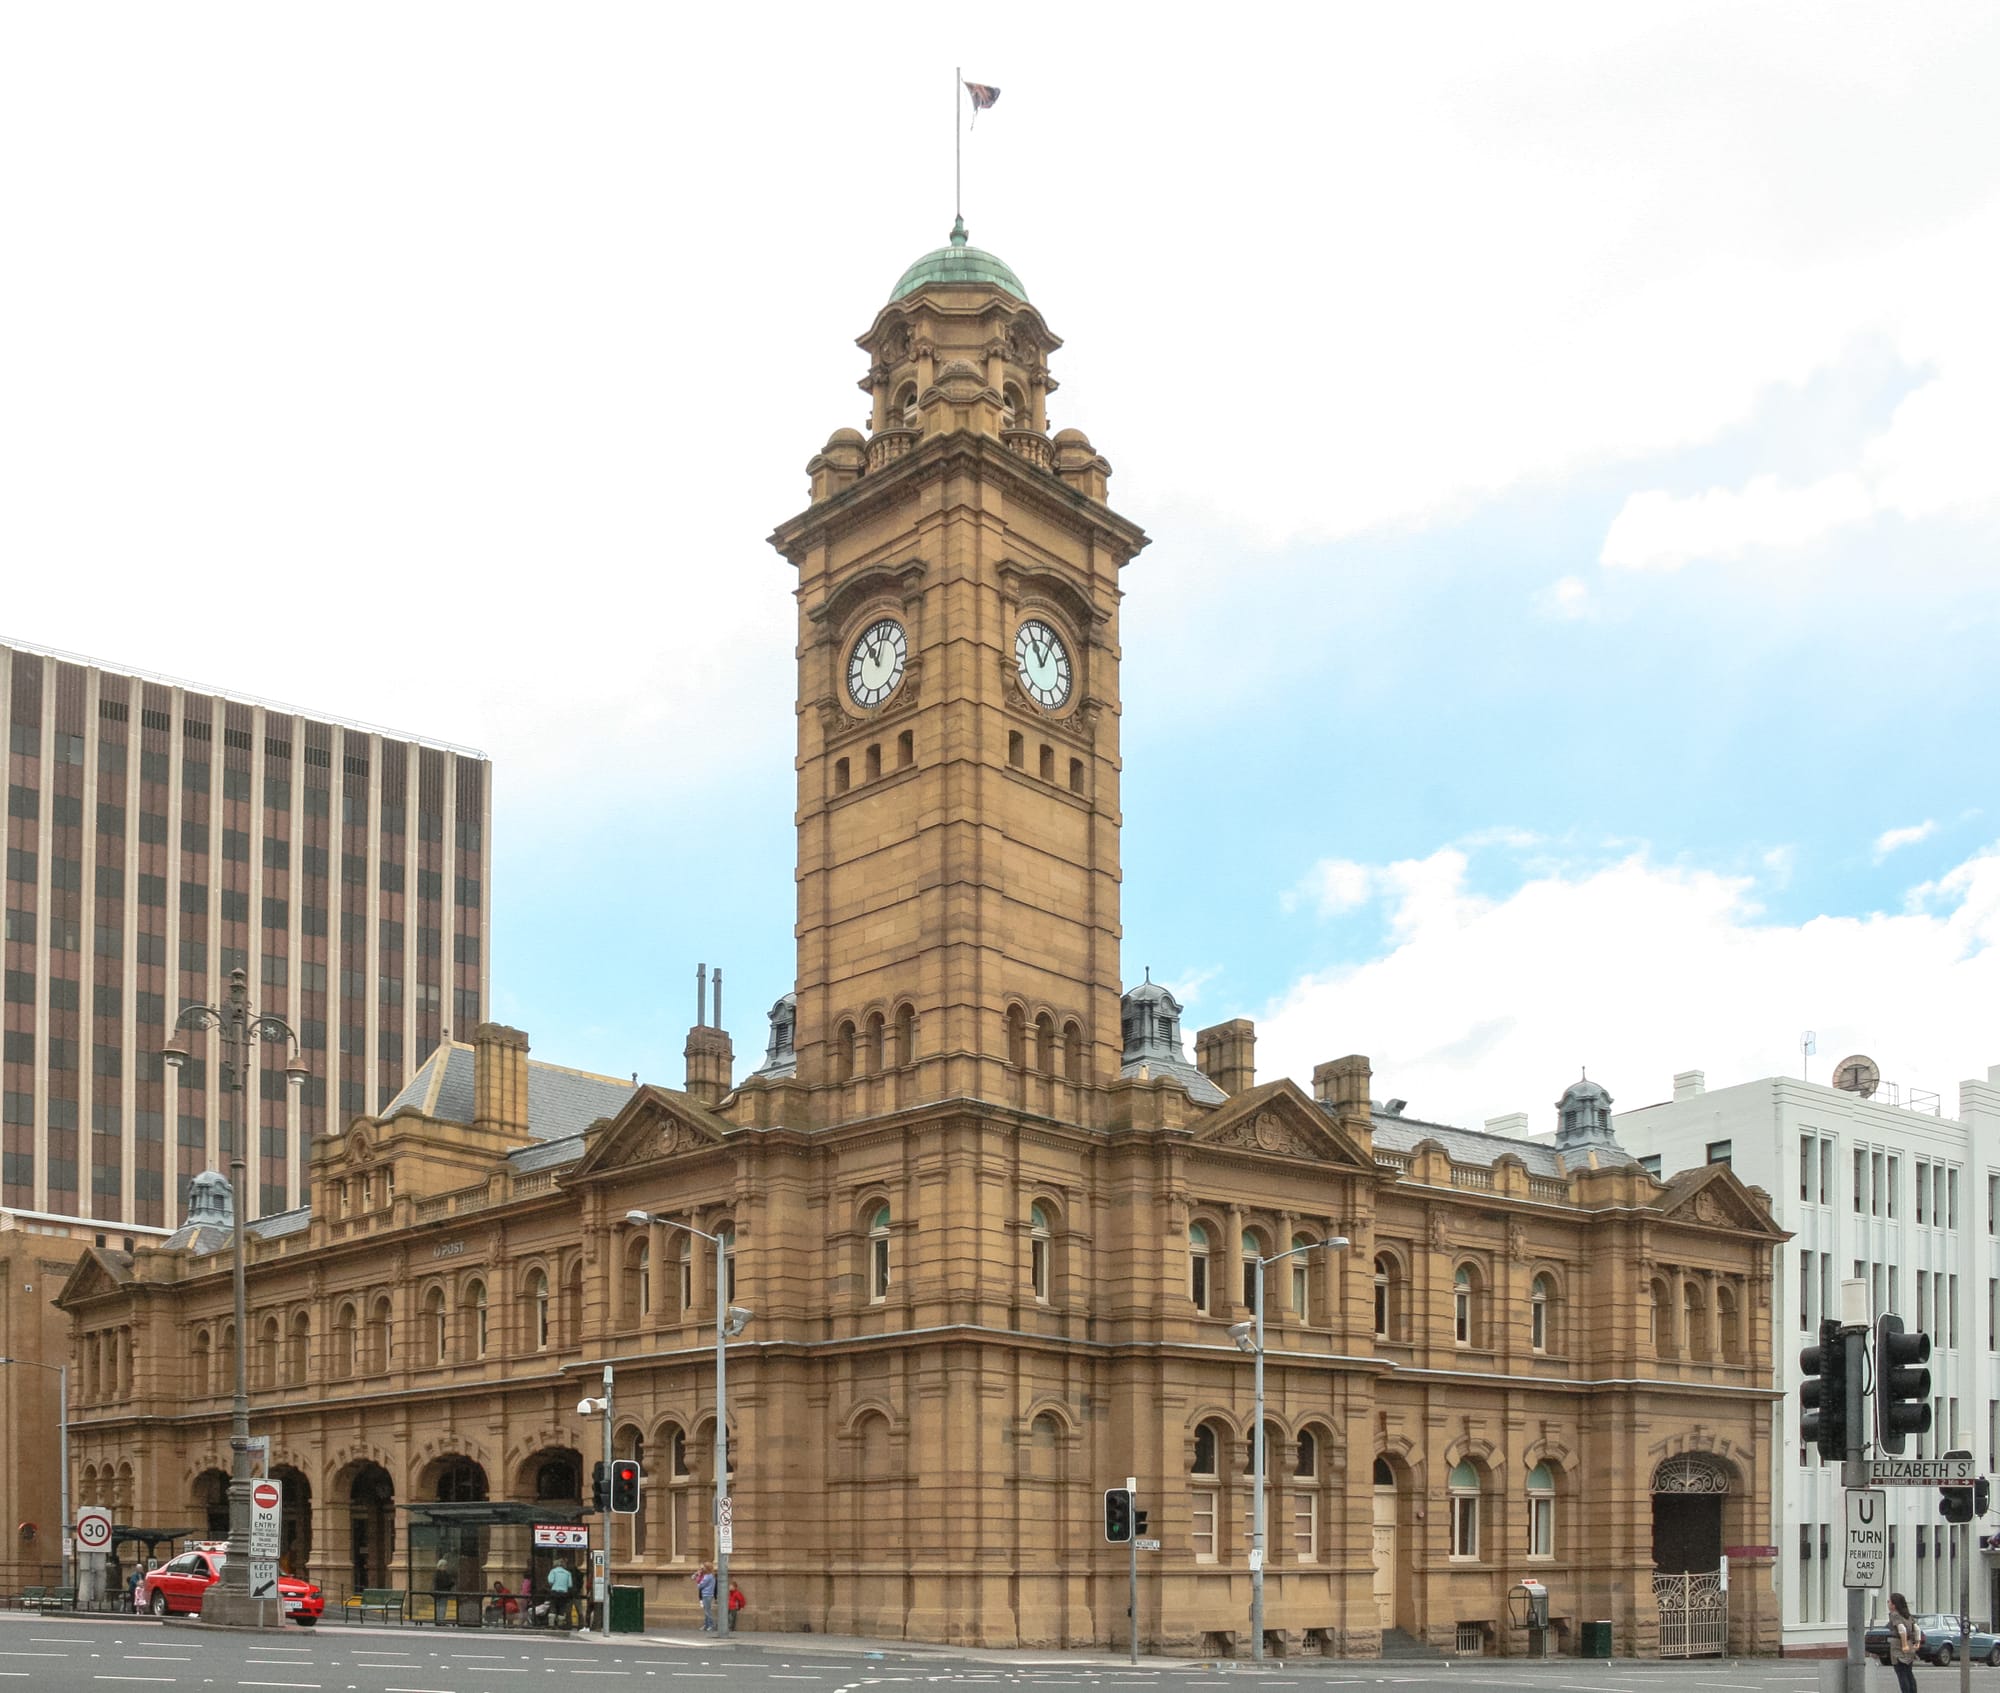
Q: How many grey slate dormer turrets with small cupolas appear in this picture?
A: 4